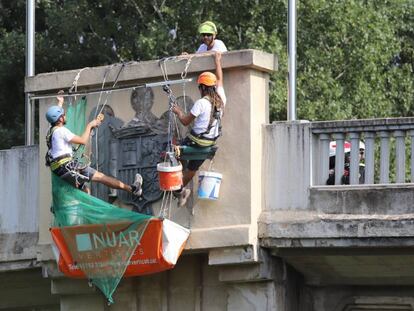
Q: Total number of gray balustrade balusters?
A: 7